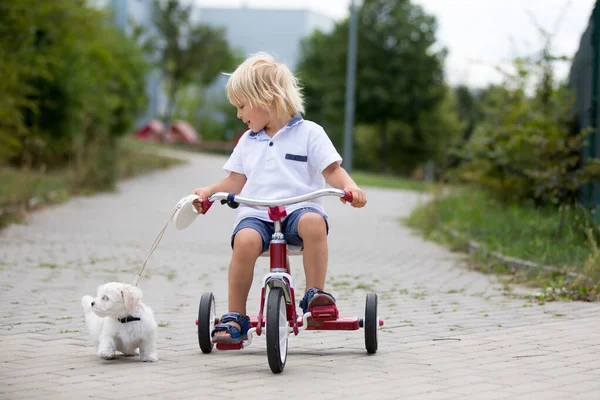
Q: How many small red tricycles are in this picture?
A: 1